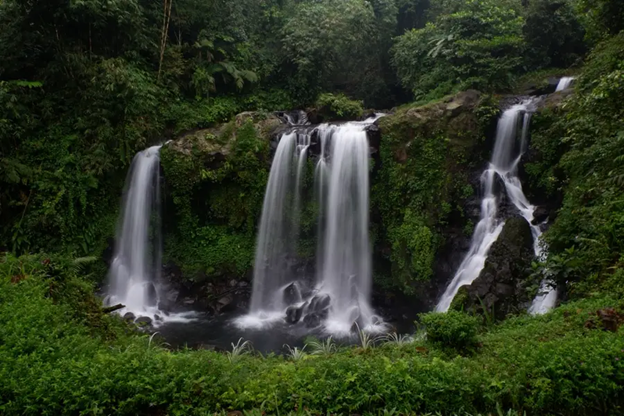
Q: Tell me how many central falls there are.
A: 2